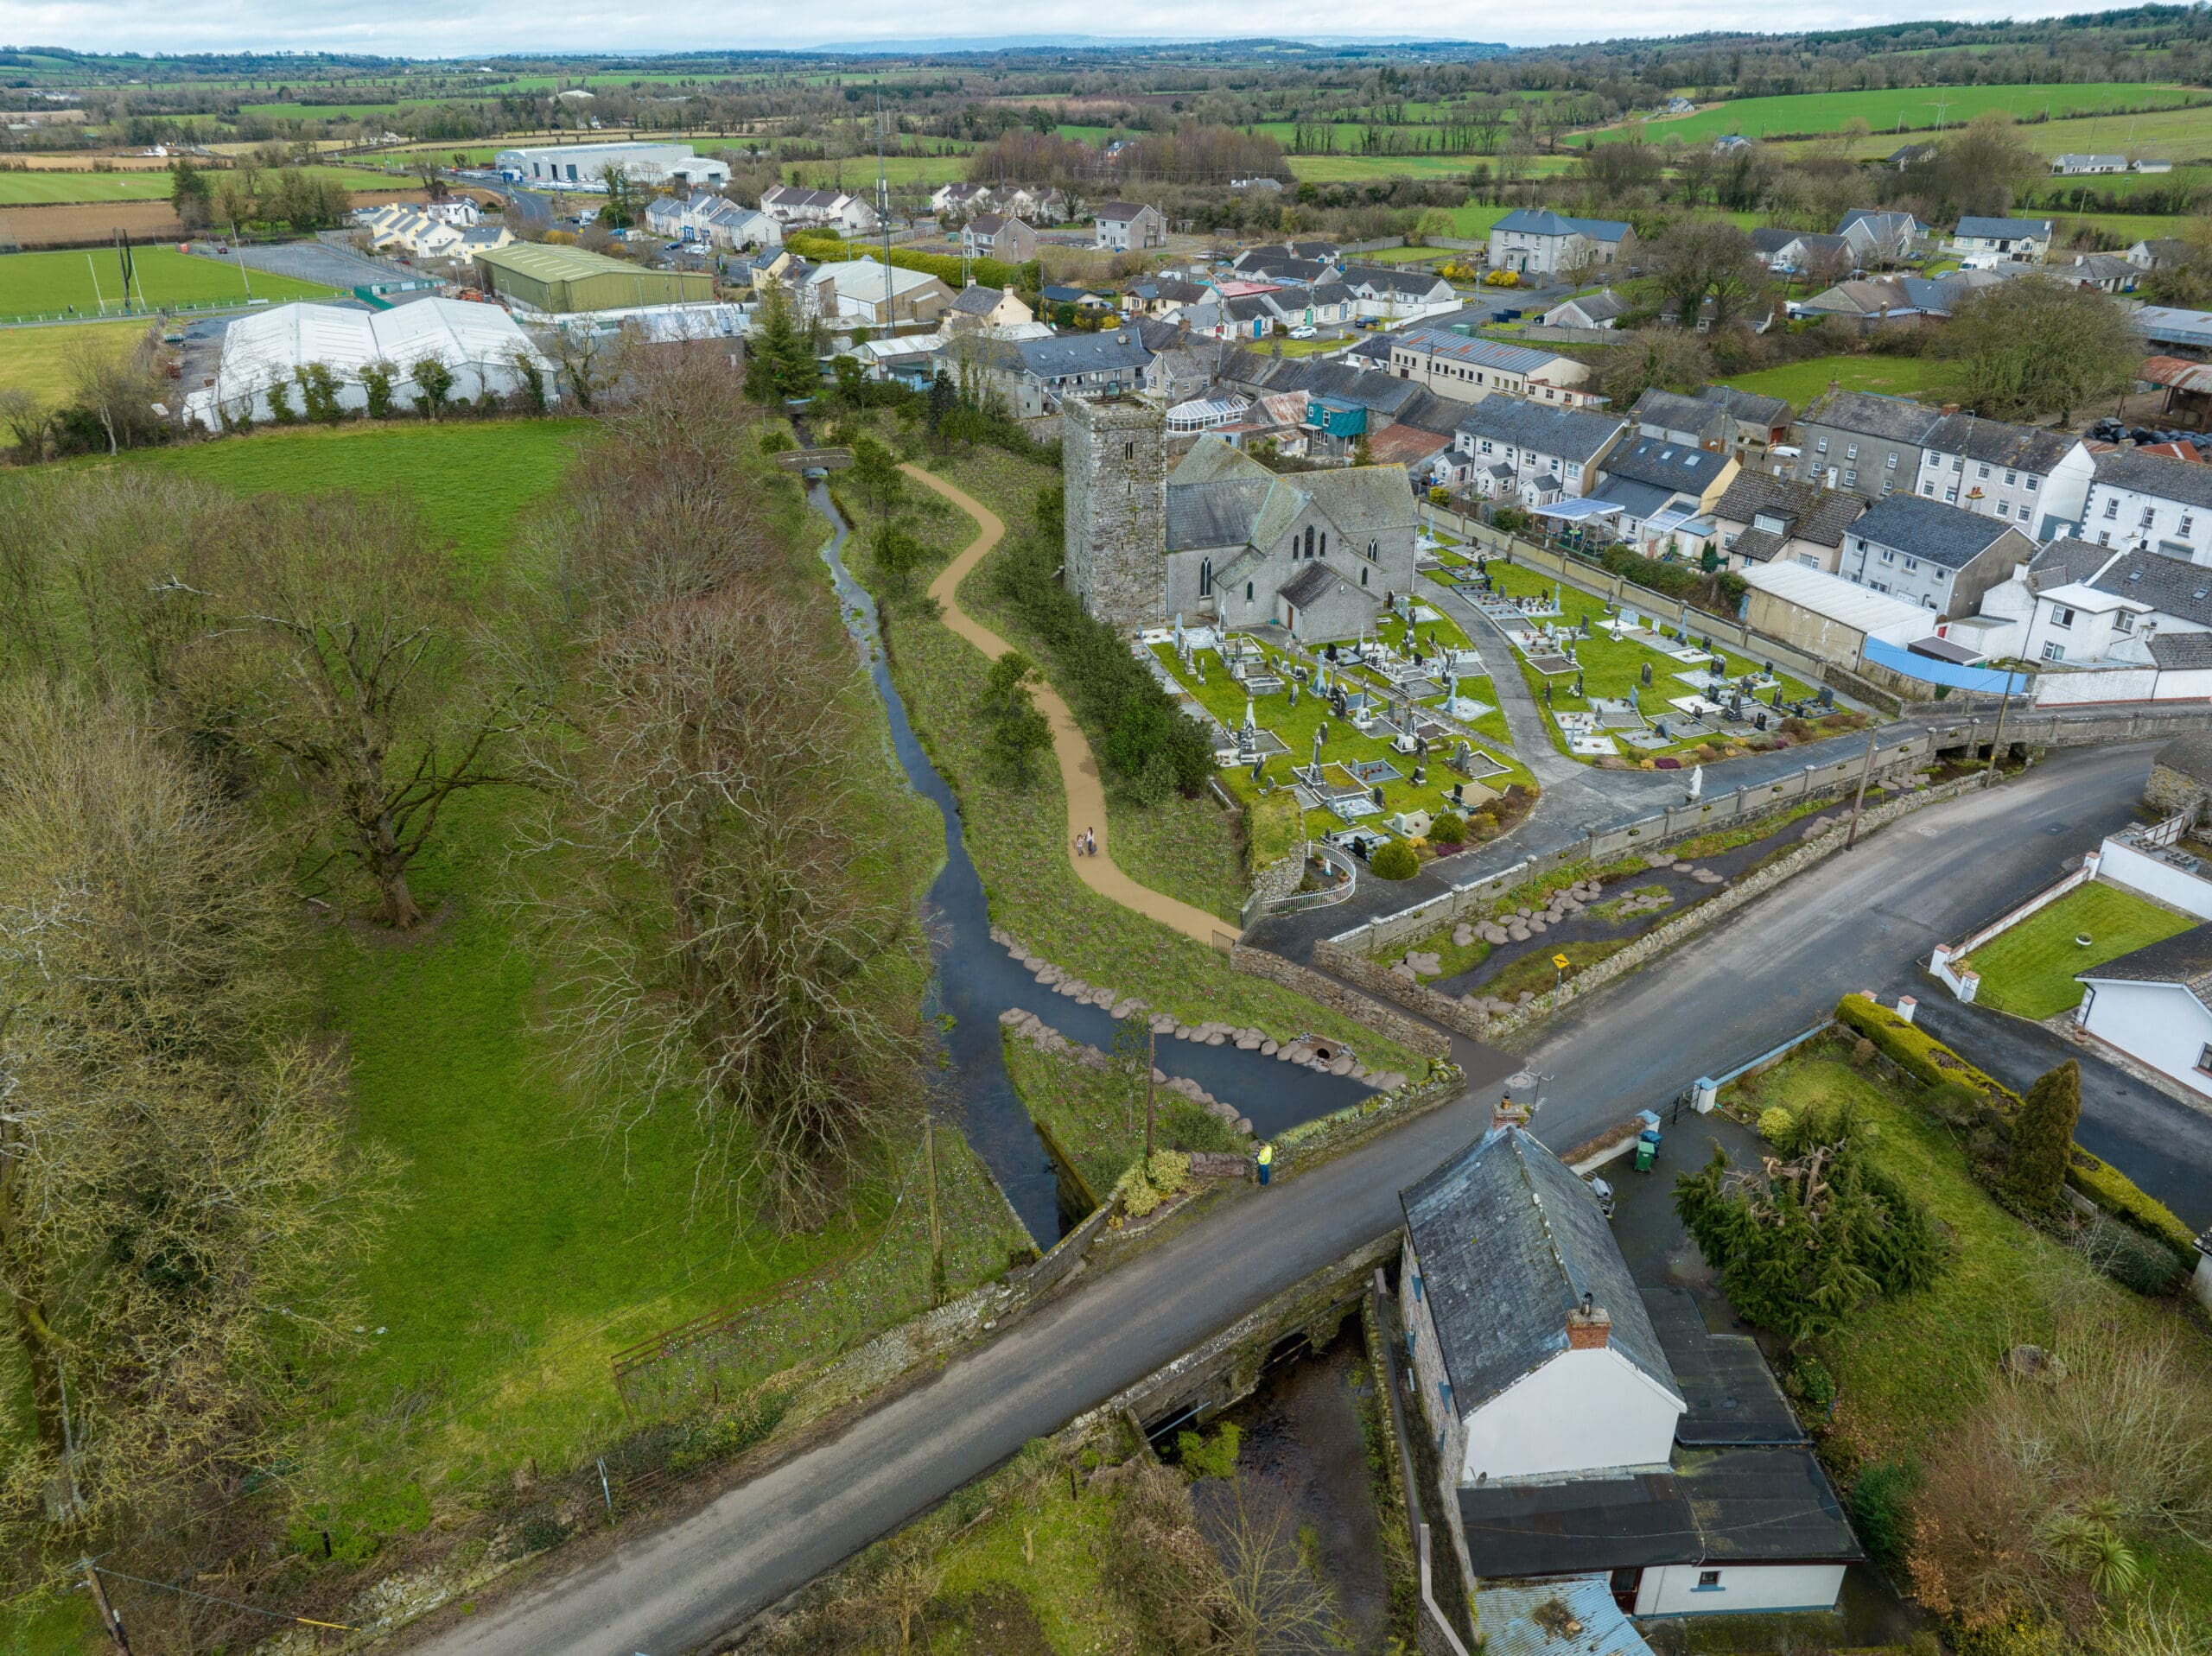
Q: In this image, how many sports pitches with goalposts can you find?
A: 1